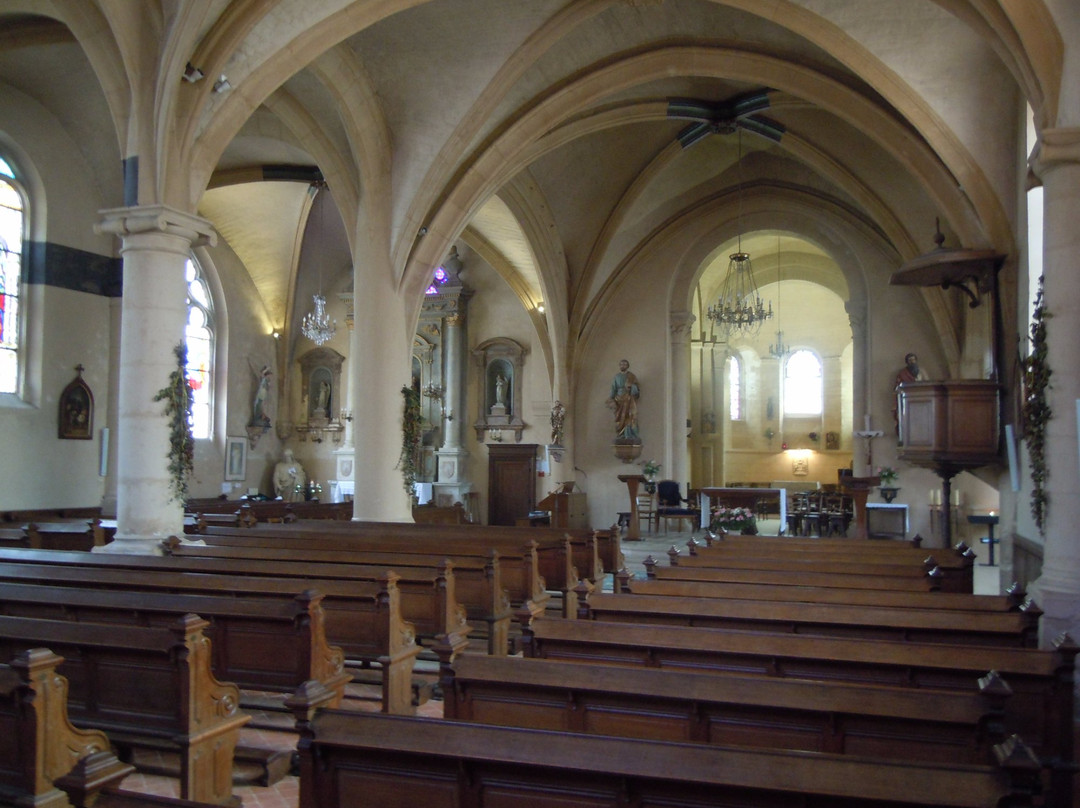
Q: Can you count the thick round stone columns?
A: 3